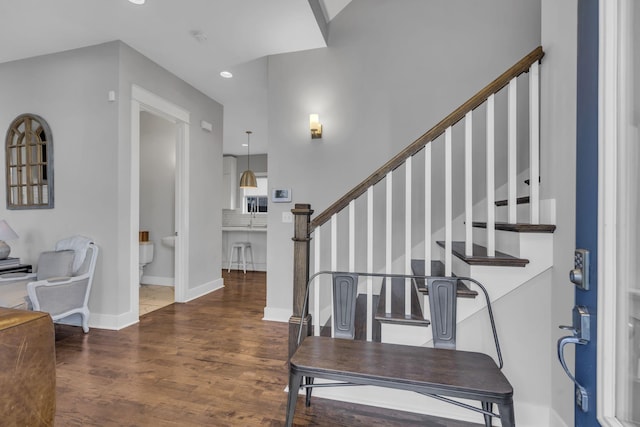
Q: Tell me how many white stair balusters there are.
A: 12